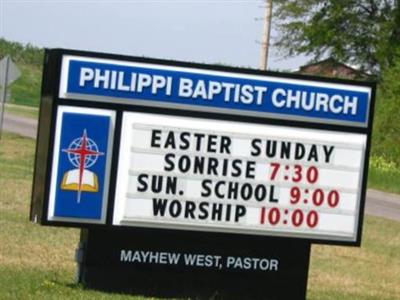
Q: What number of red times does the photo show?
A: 3